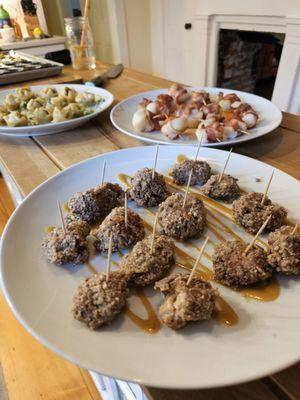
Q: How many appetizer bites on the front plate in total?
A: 13